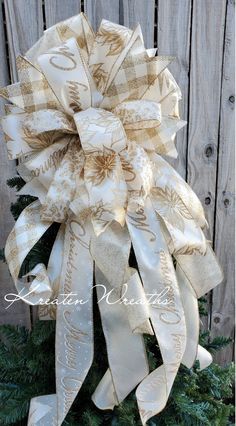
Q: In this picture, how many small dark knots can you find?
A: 5